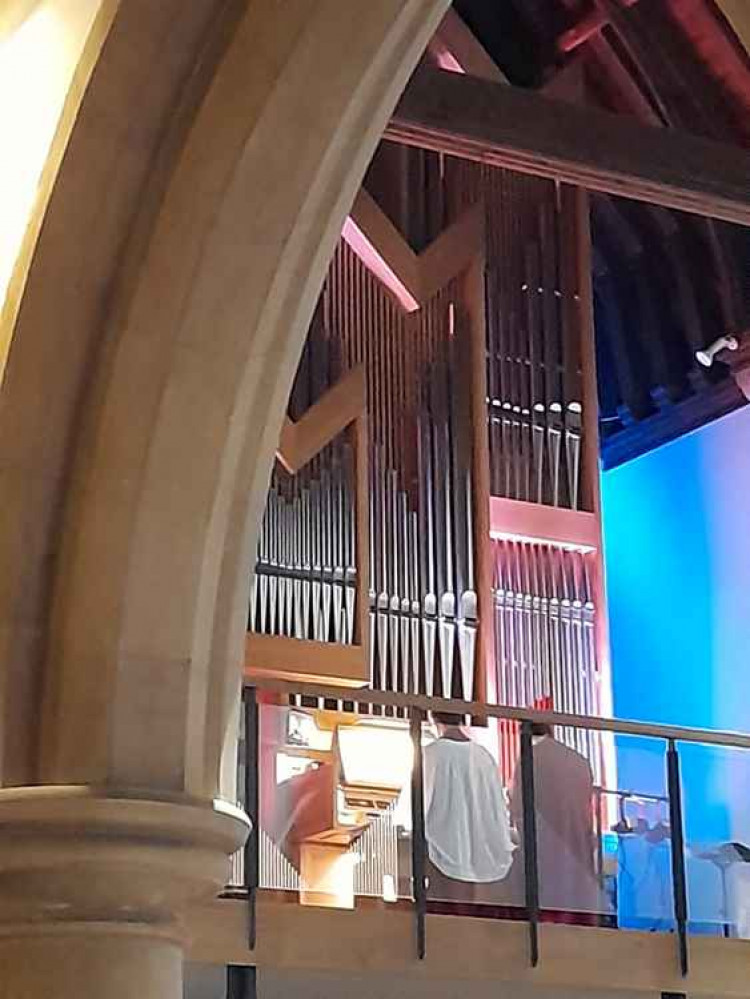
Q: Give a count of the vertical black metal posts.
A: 4